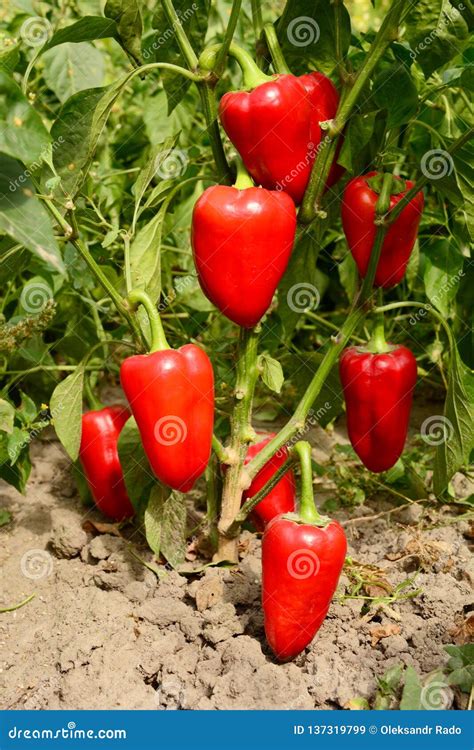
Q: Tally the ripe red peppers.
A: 8